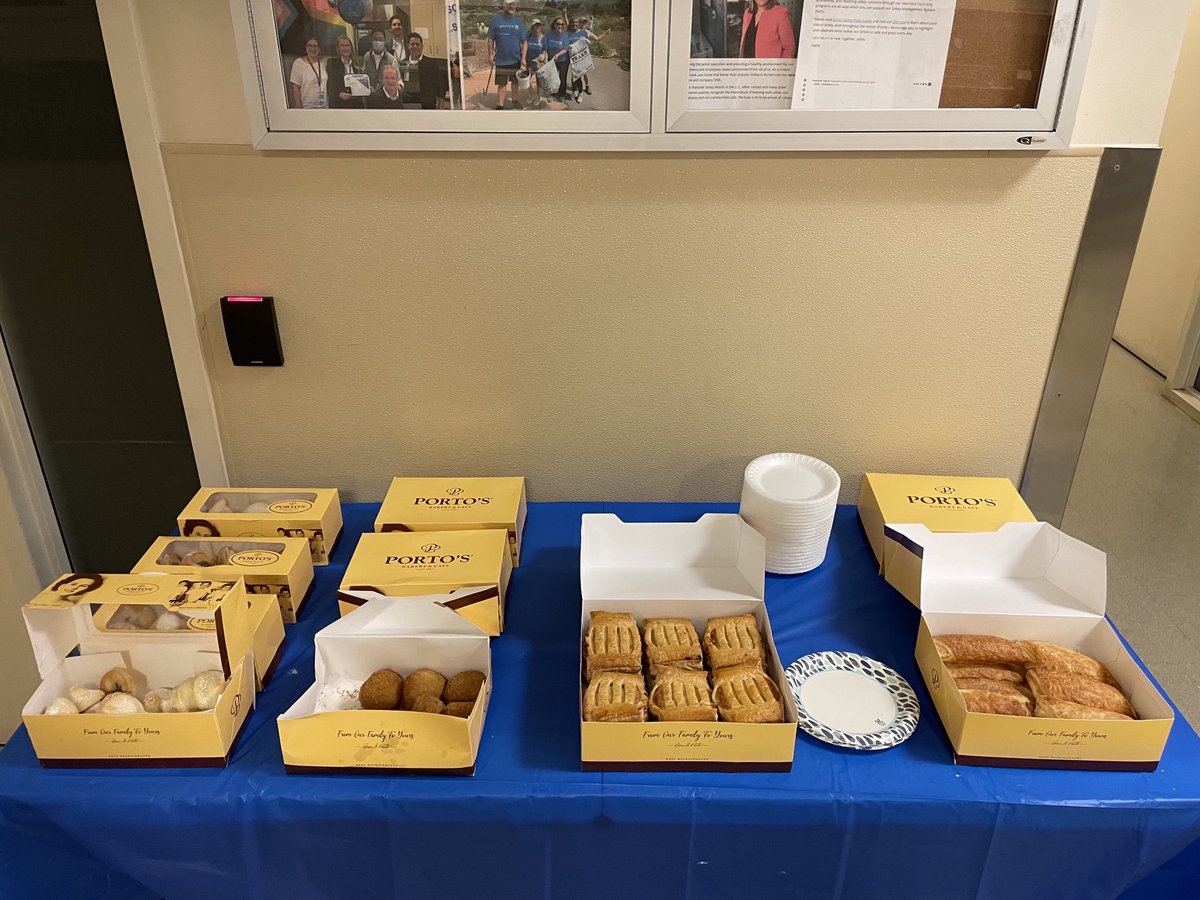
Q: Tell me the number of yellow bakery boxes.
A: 10